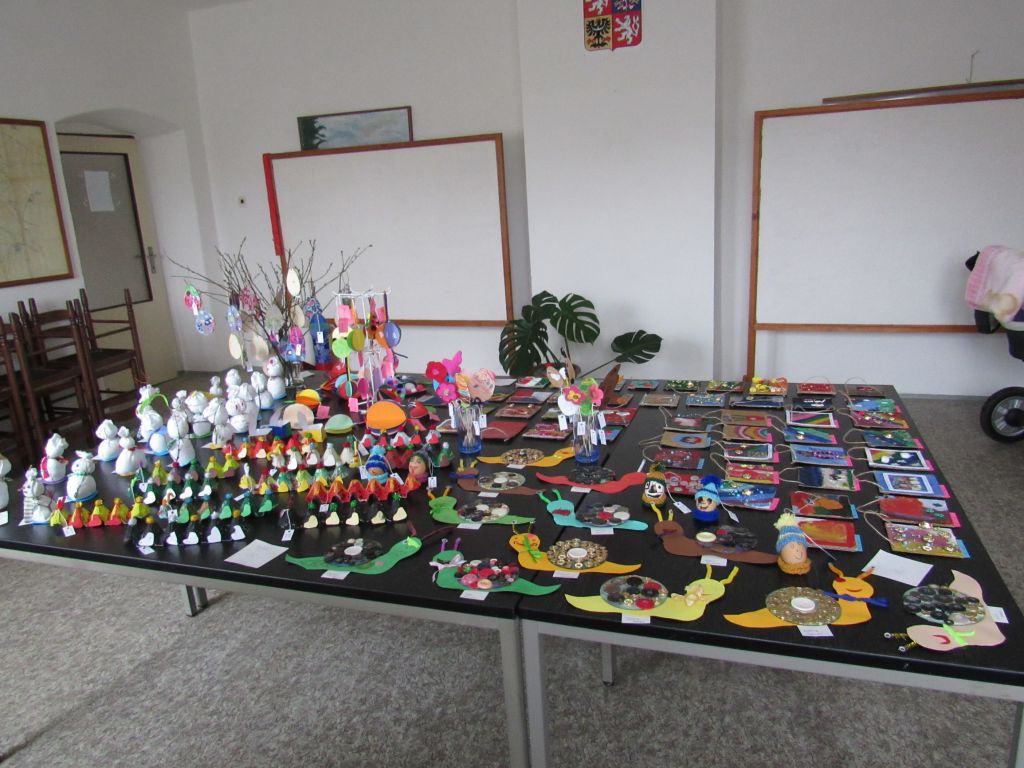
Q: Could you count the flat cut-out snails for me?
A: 12